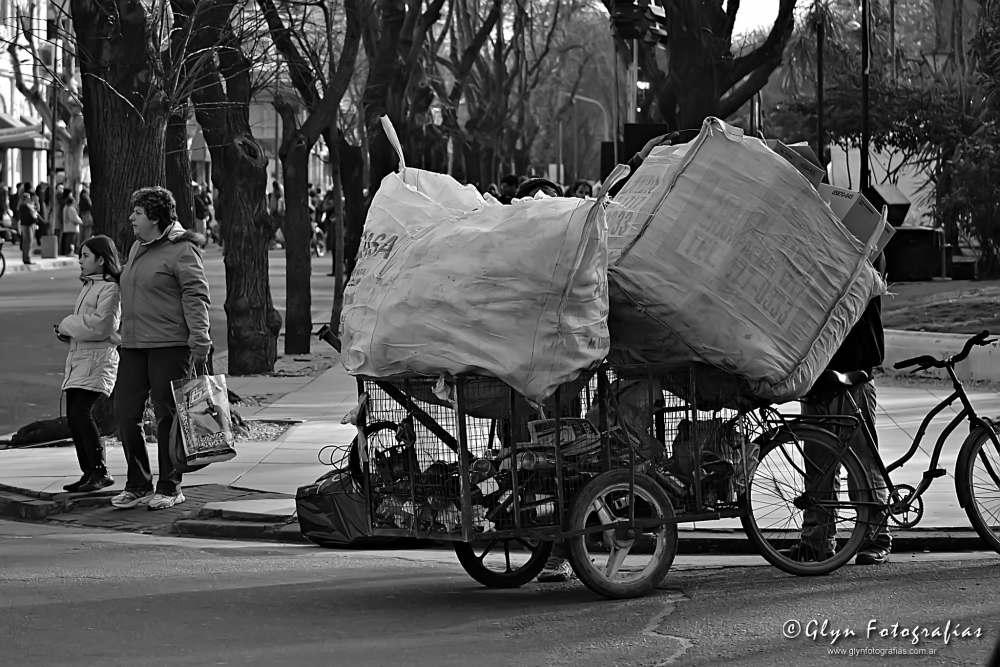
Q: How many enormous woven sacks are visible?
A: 2